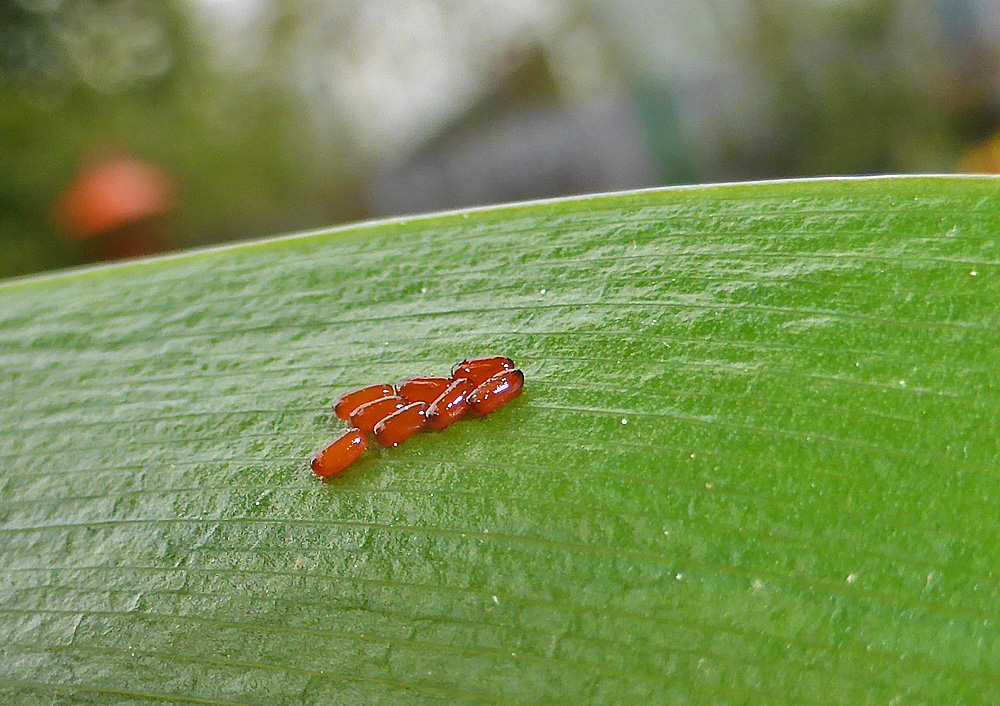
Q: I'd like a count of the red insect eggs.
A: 8